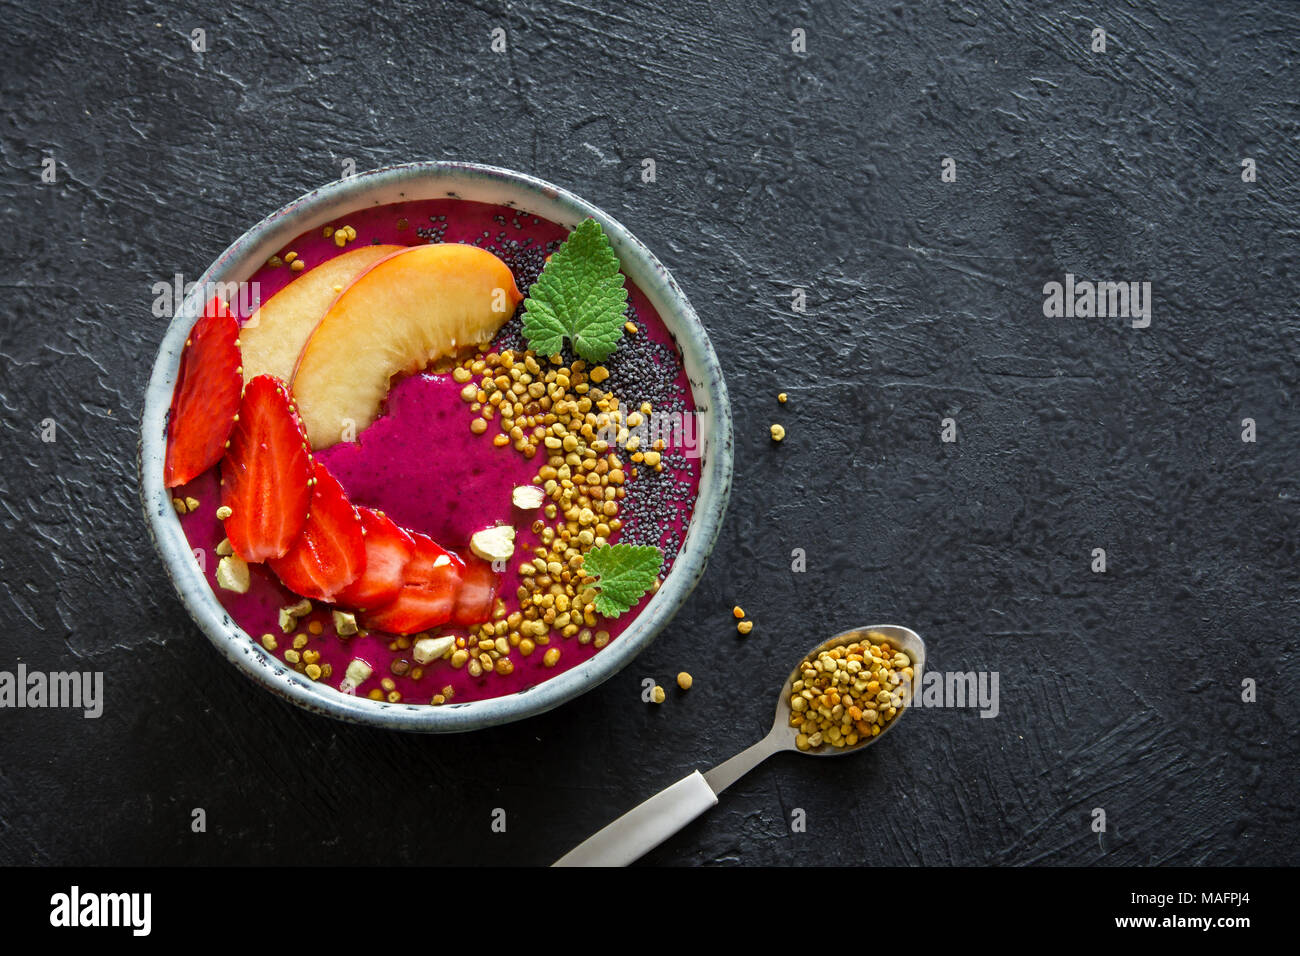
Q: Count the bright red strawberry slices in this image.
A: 6